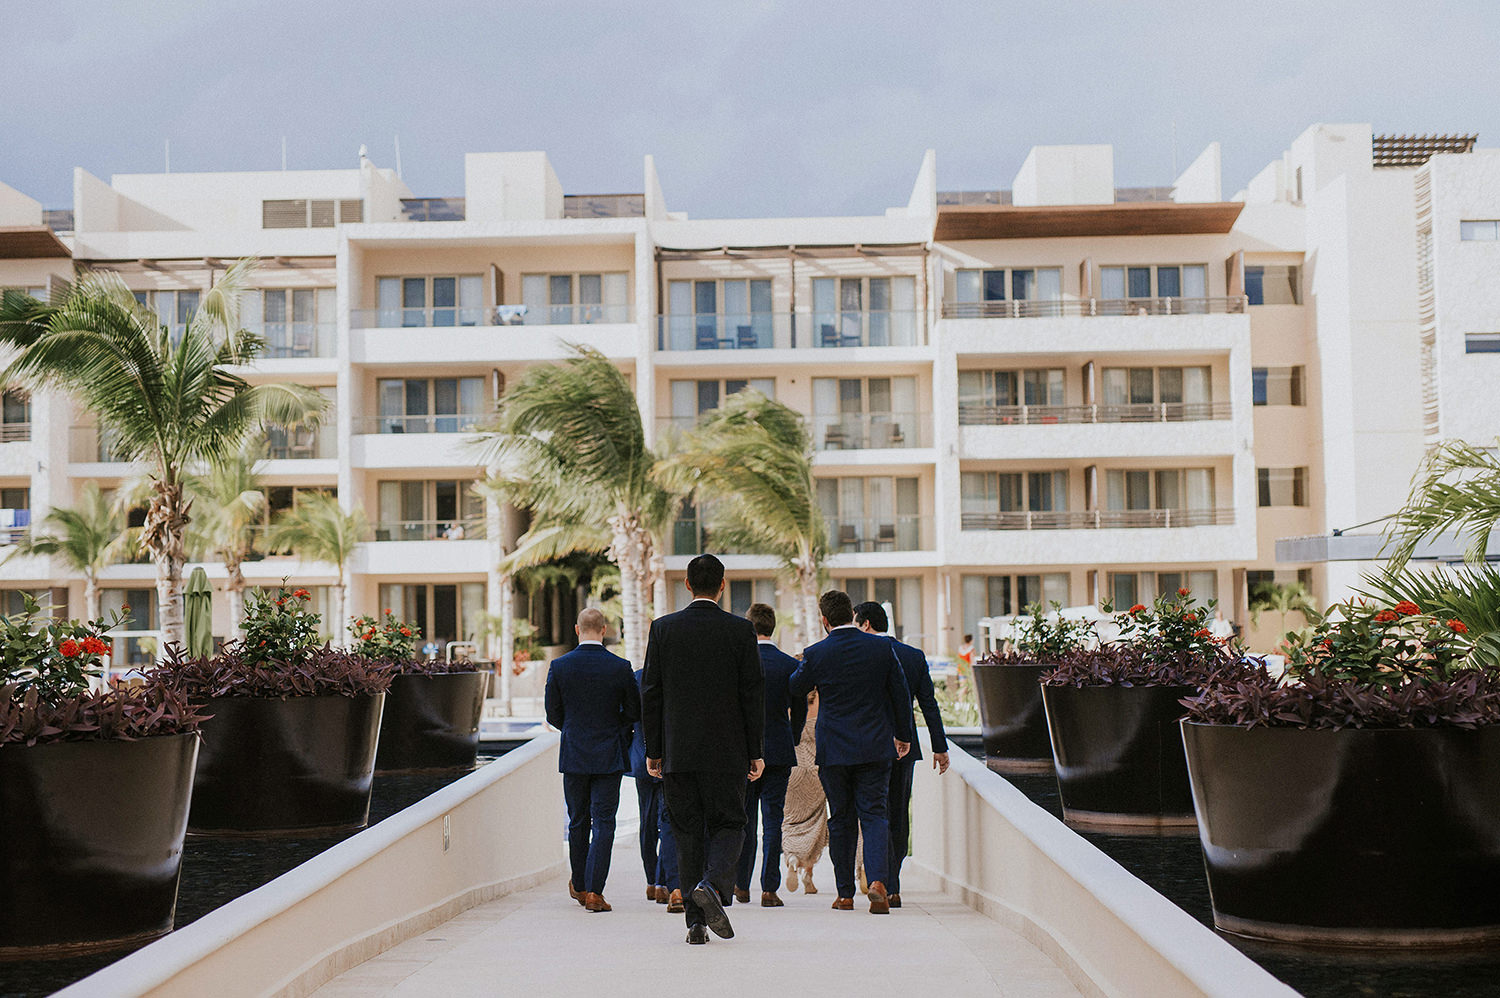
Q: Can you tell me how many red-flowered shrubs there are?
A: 5